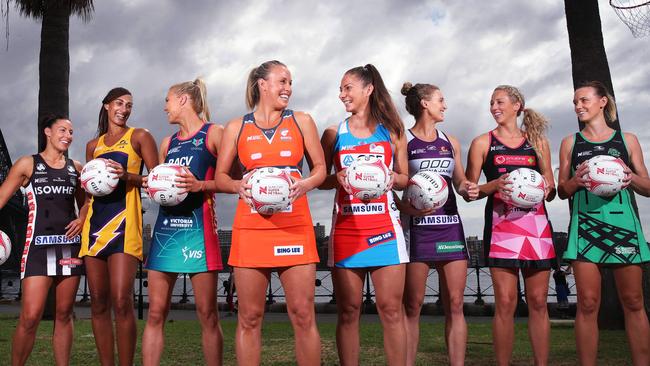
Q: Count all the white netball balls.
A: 8